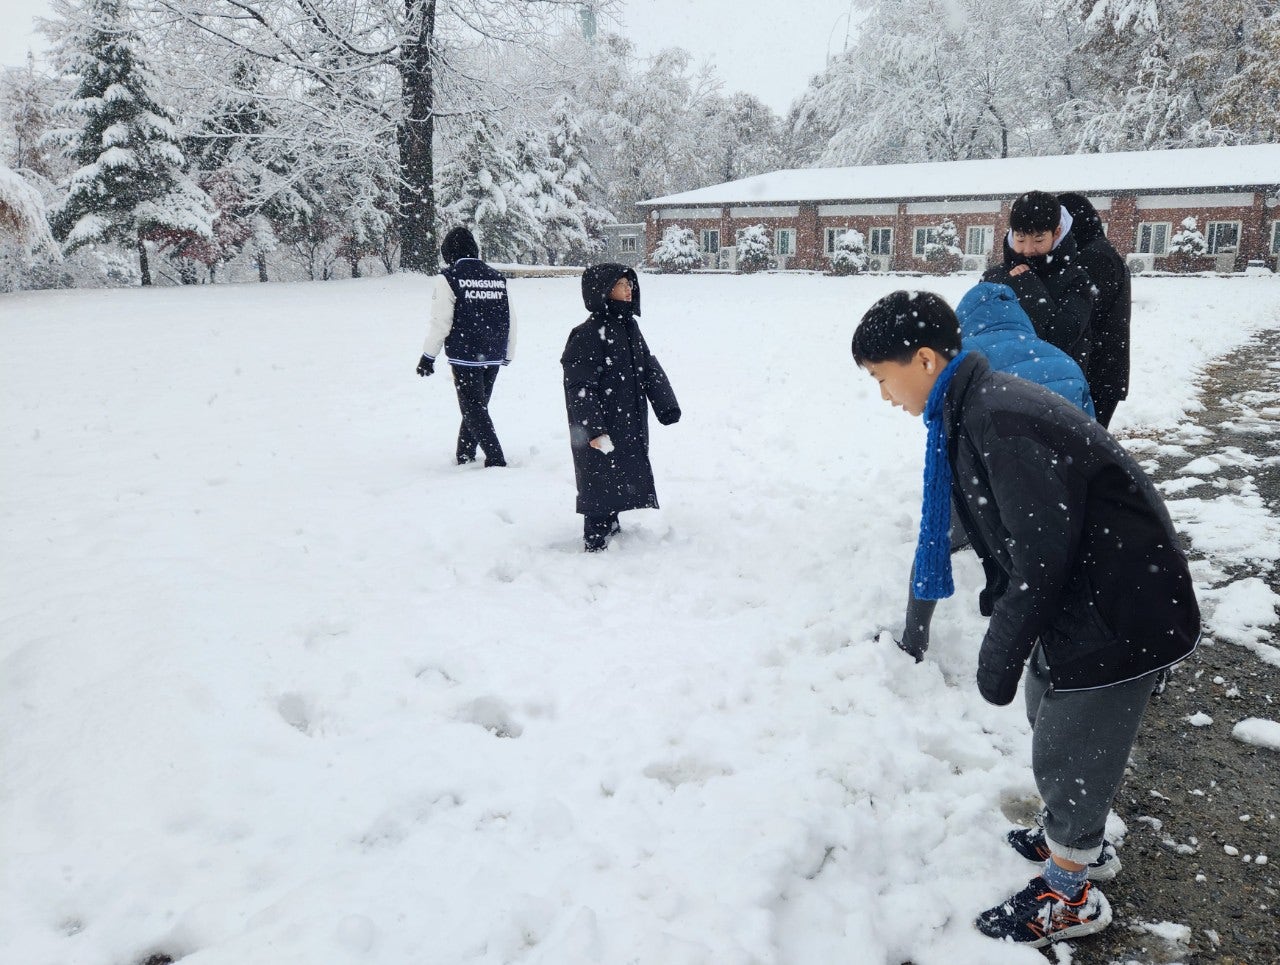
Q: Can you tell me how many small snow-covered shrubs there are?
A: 5